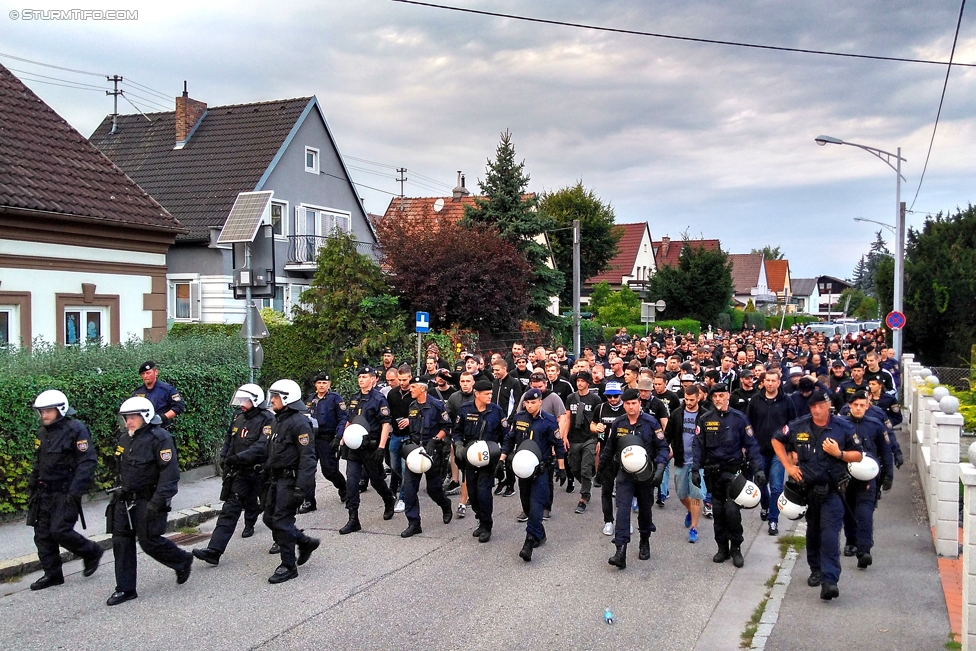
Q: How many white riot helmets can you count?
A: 12